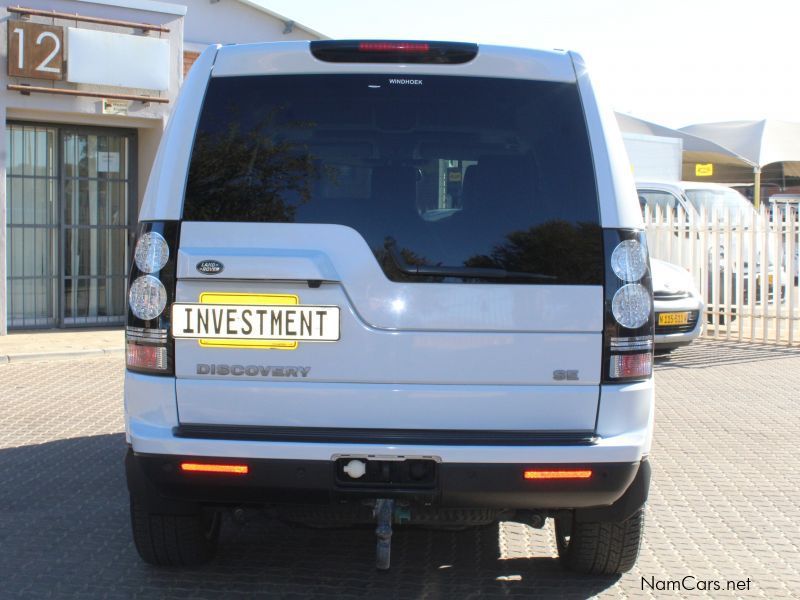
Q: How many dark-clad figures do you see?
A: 0